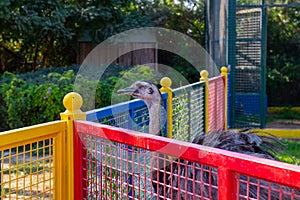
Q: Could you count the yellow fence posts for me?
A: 4